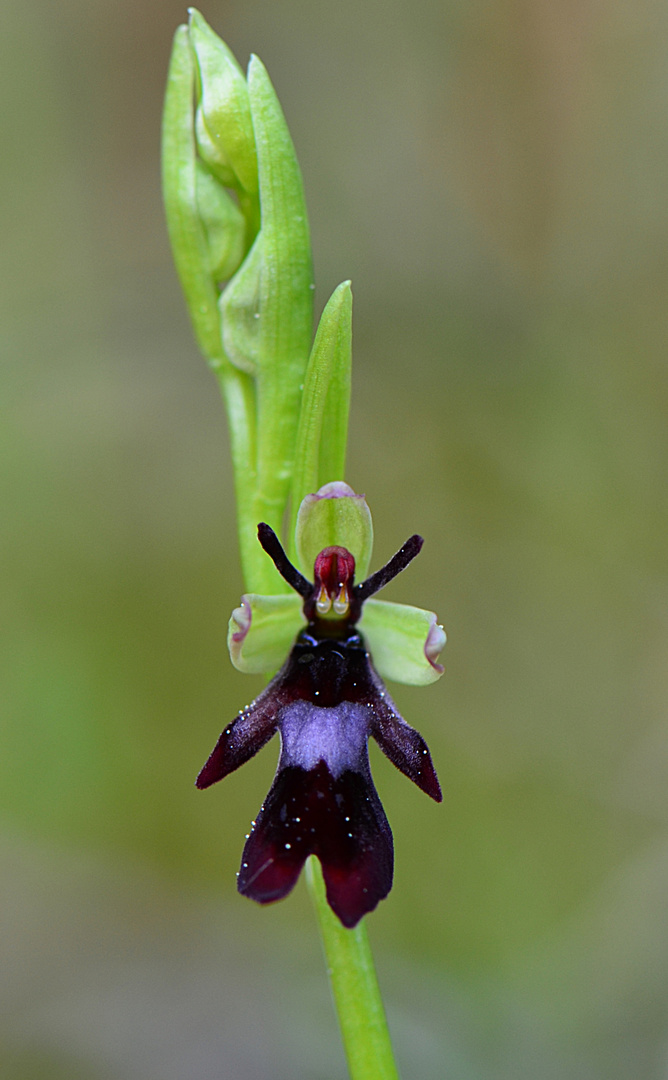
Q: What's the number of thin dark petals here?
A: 2